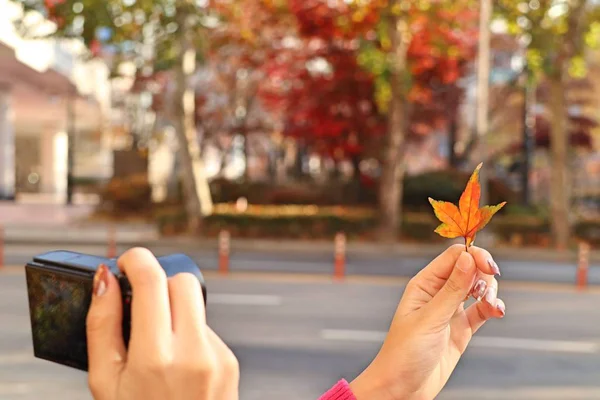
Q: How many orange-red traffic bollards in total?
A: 5